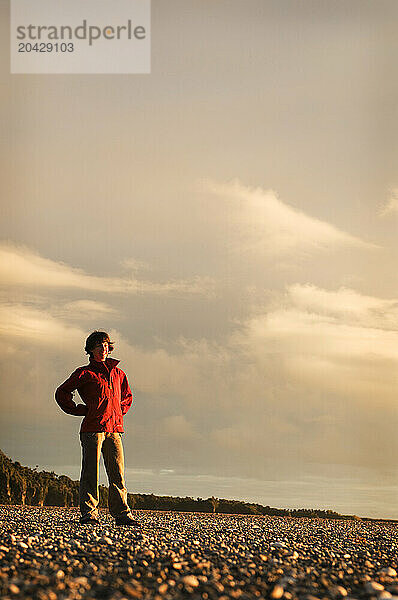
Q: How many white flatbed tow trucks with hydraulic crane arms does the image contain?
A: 0